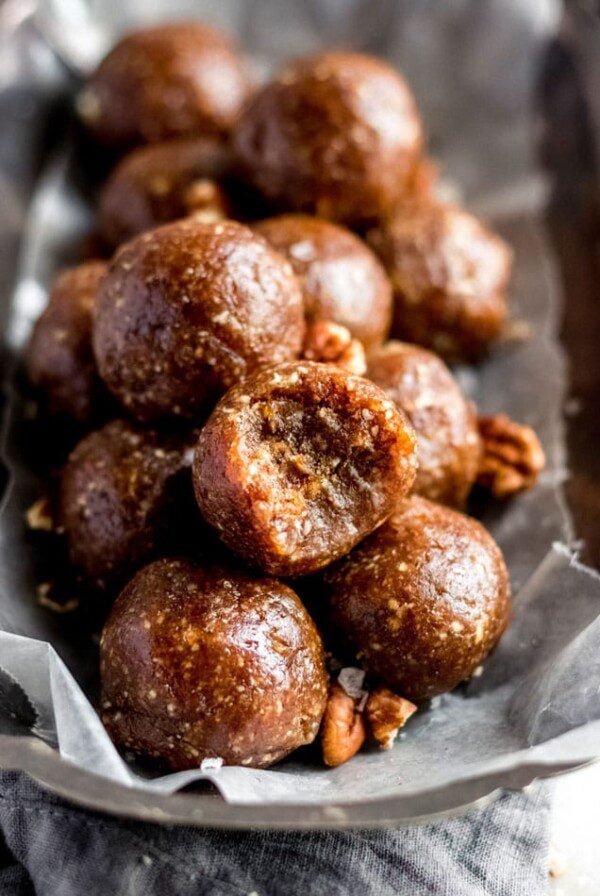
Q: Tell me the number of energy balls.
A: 12